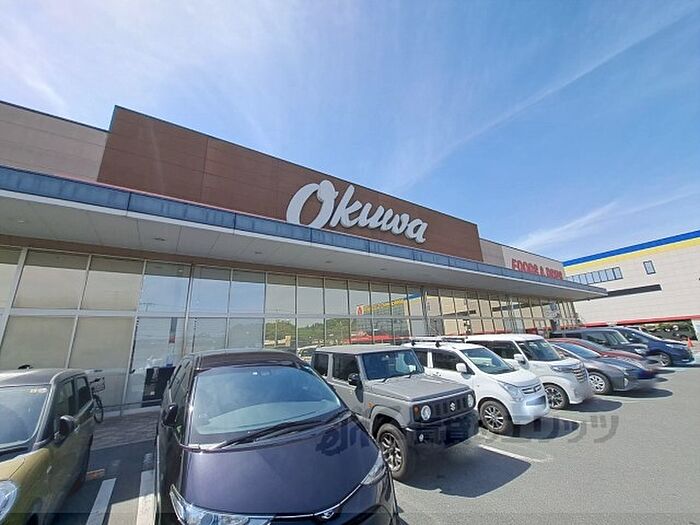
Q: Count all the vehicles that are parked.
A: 9